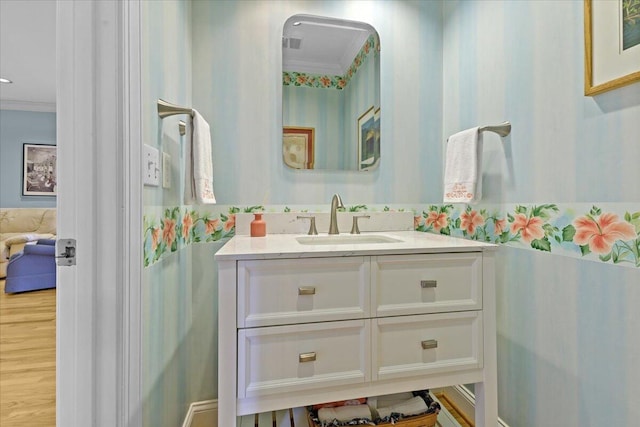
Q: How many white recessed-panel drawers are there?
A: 4